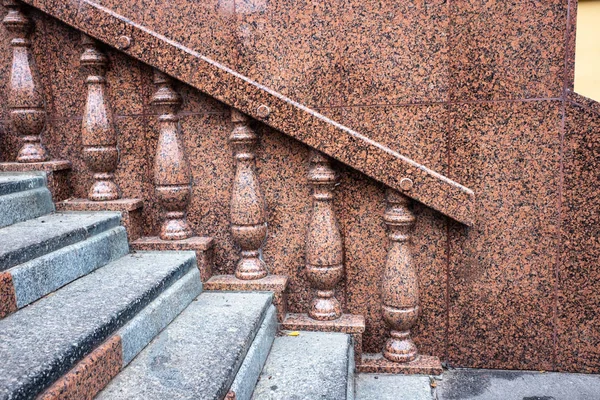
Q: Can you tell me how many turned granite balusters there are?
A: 6